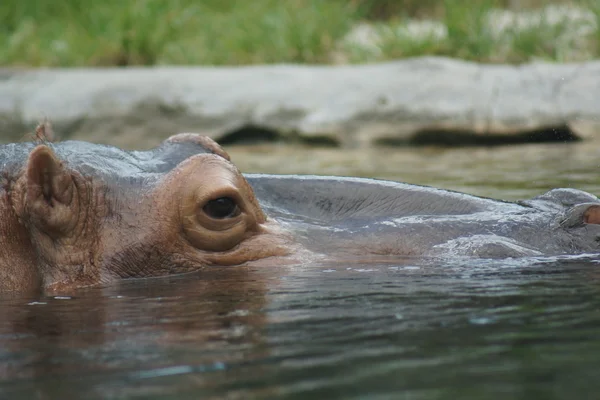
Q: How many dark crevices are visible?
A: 2